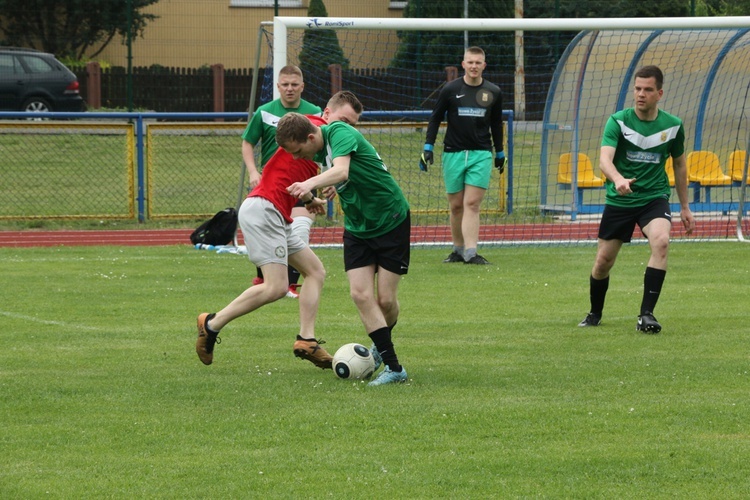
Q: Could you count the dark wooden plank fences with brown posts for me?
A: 1